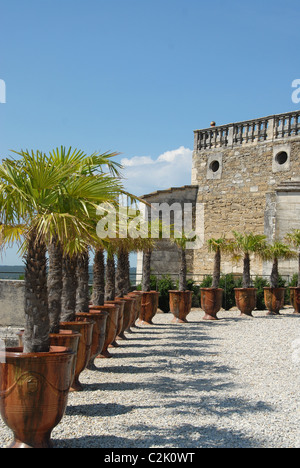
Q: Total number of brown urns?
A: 15